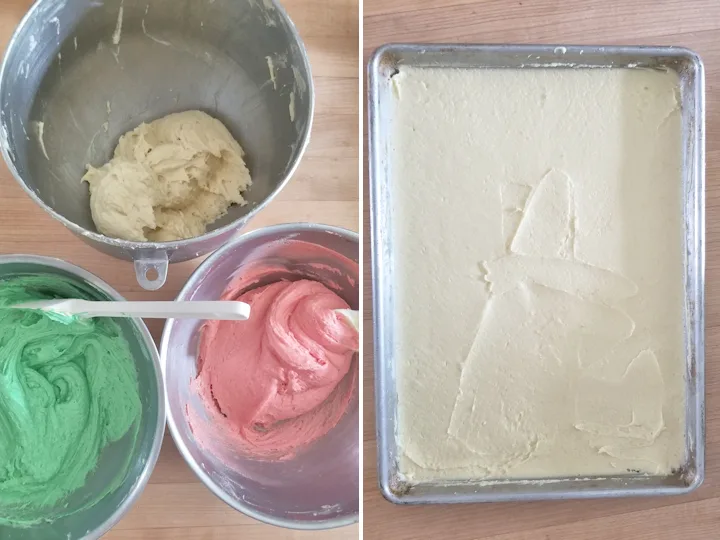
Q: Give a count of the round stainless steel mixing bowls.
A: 3